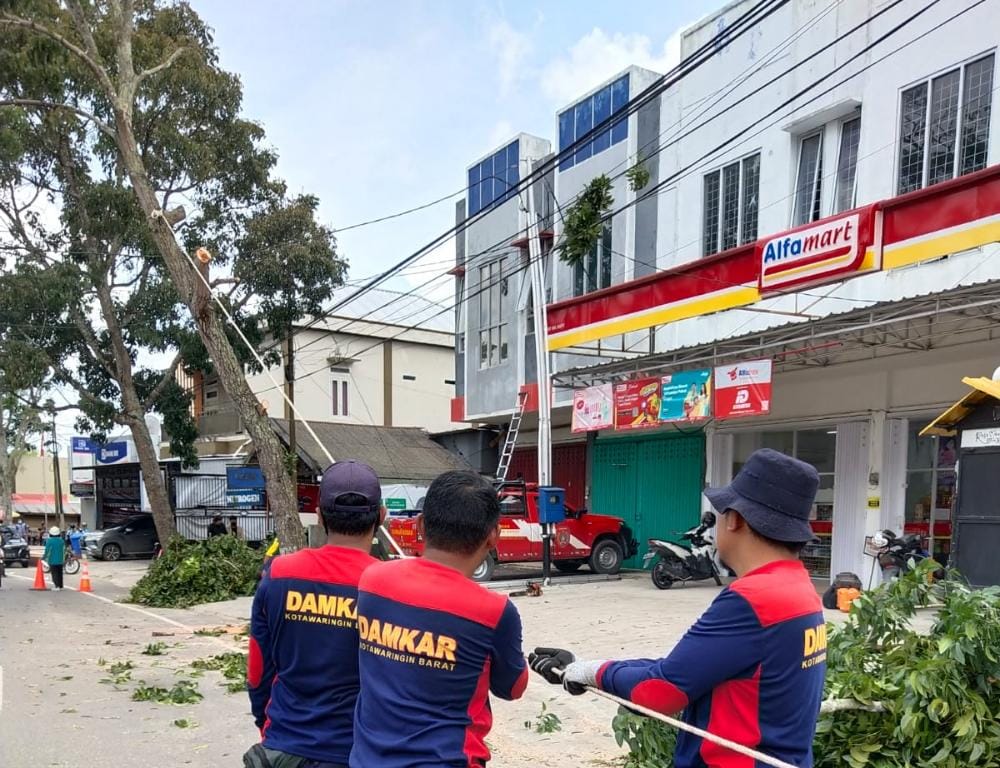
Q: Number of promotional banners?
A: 4